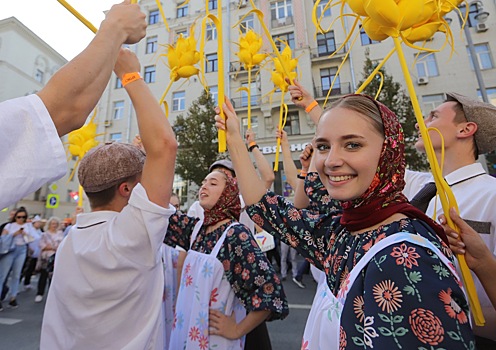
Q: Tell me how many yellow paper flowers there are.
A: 5